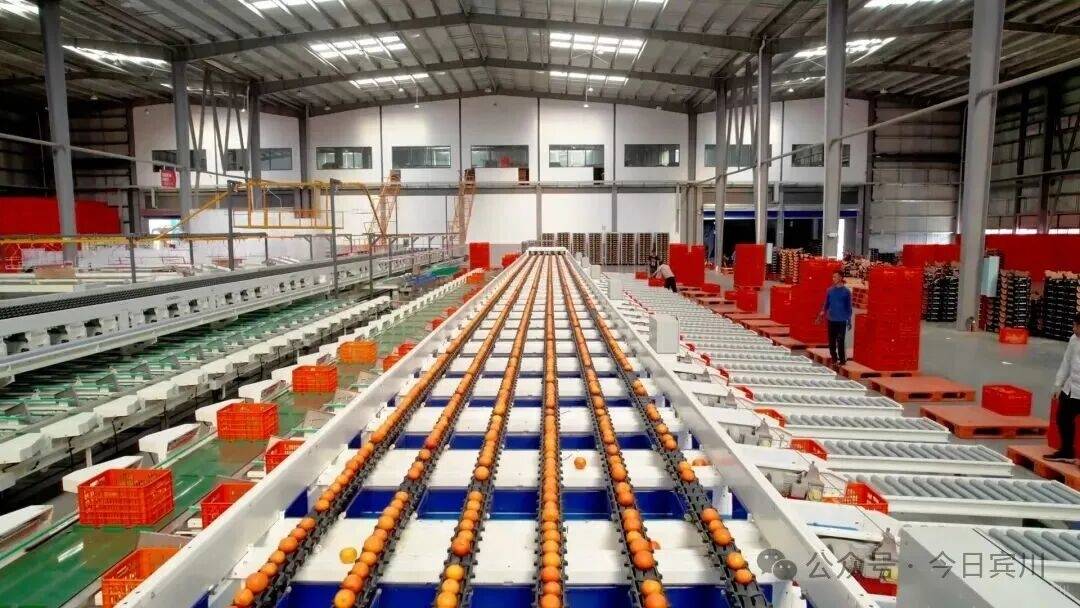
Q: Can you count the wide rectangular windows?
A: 9